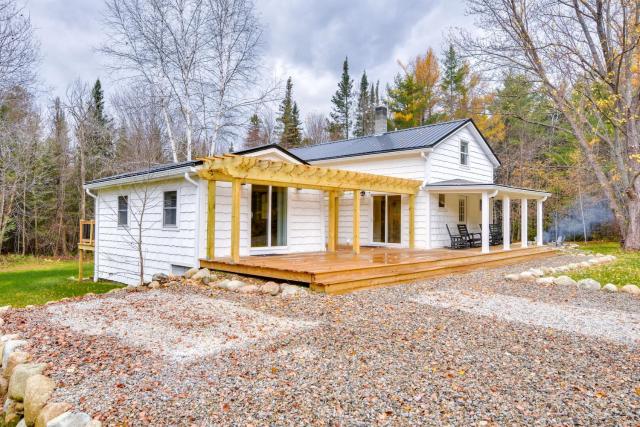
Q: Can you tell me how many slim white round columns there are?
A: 4